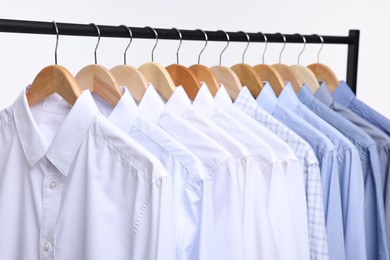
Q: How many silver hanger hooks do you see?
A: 12